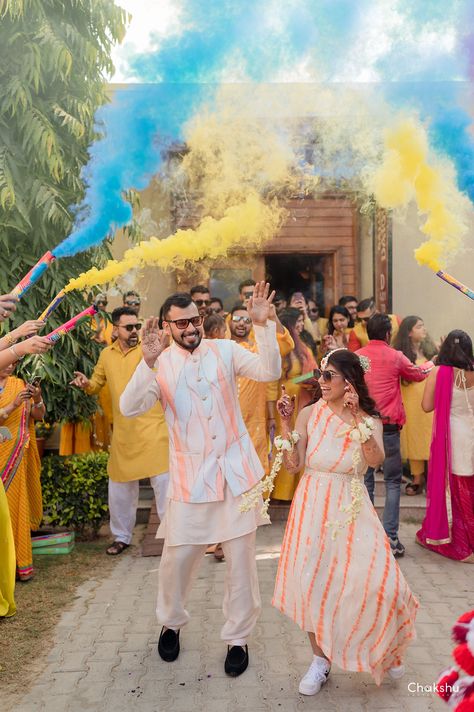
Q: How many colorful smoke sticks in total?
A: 4